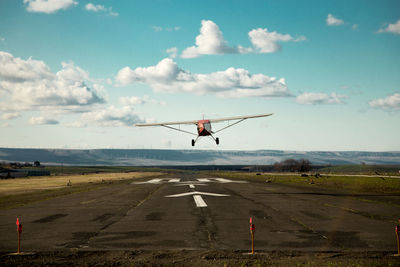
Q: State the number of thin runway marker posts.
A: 3